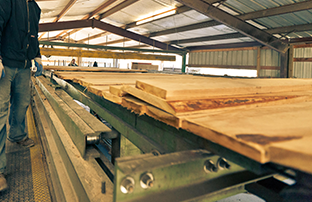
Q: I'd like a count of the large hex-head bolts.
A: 4